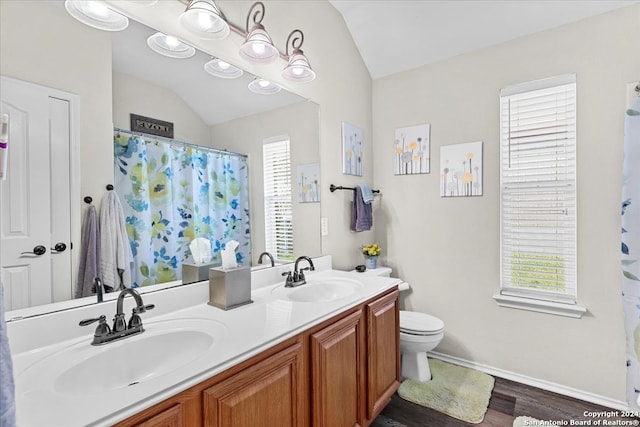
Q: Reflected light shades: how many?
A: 4